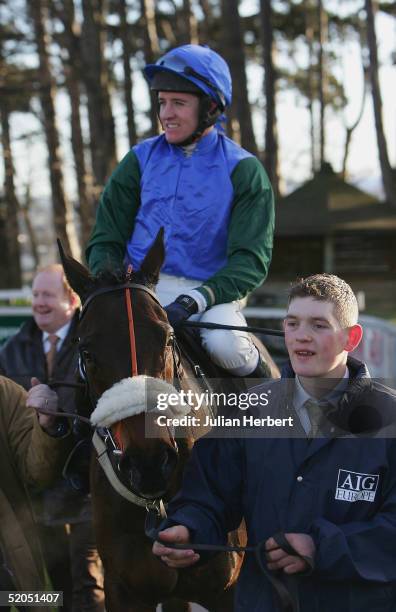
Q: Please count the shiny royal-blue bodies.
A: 1